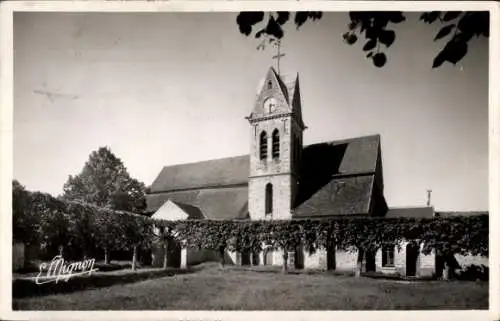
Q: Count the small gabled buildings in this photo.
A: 1